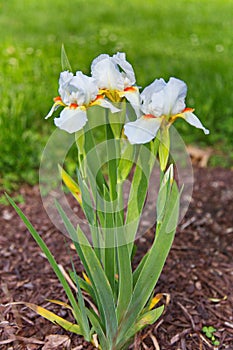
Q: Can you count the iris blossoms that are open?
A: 3